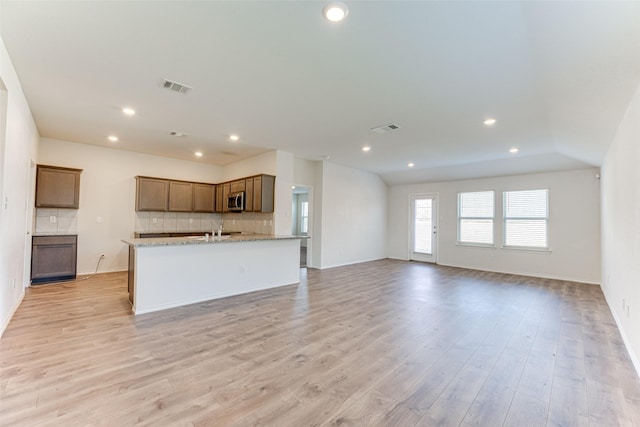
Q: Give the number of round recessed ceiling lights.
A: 9